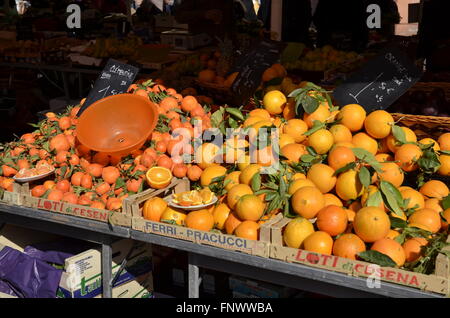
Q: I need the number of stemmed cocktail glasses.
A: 0